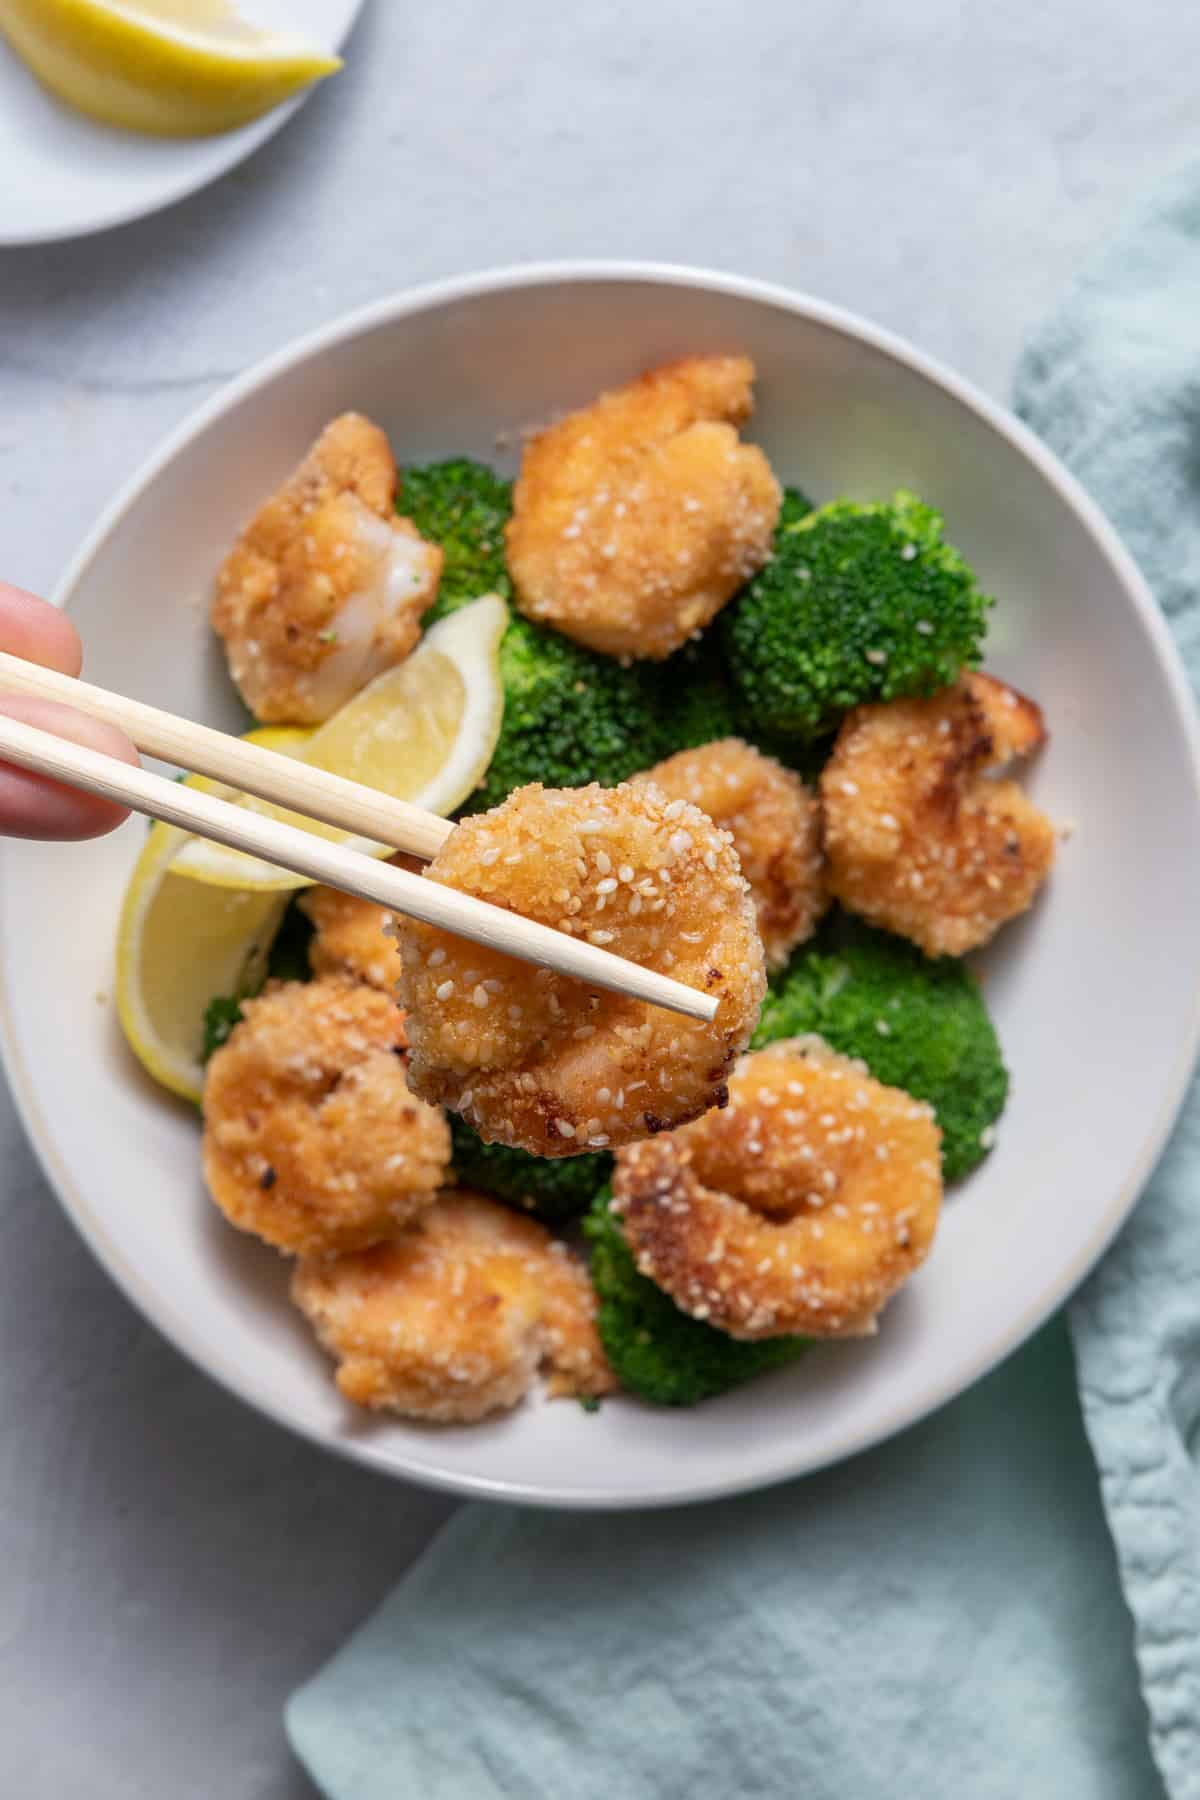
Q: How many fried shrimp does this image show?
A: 9